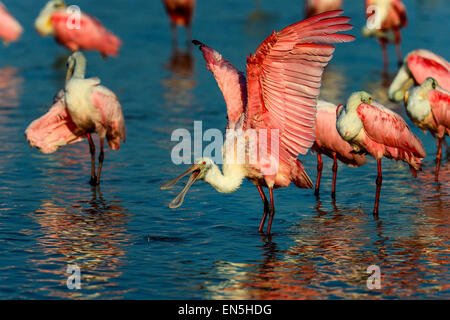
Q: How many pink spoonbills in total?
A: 11